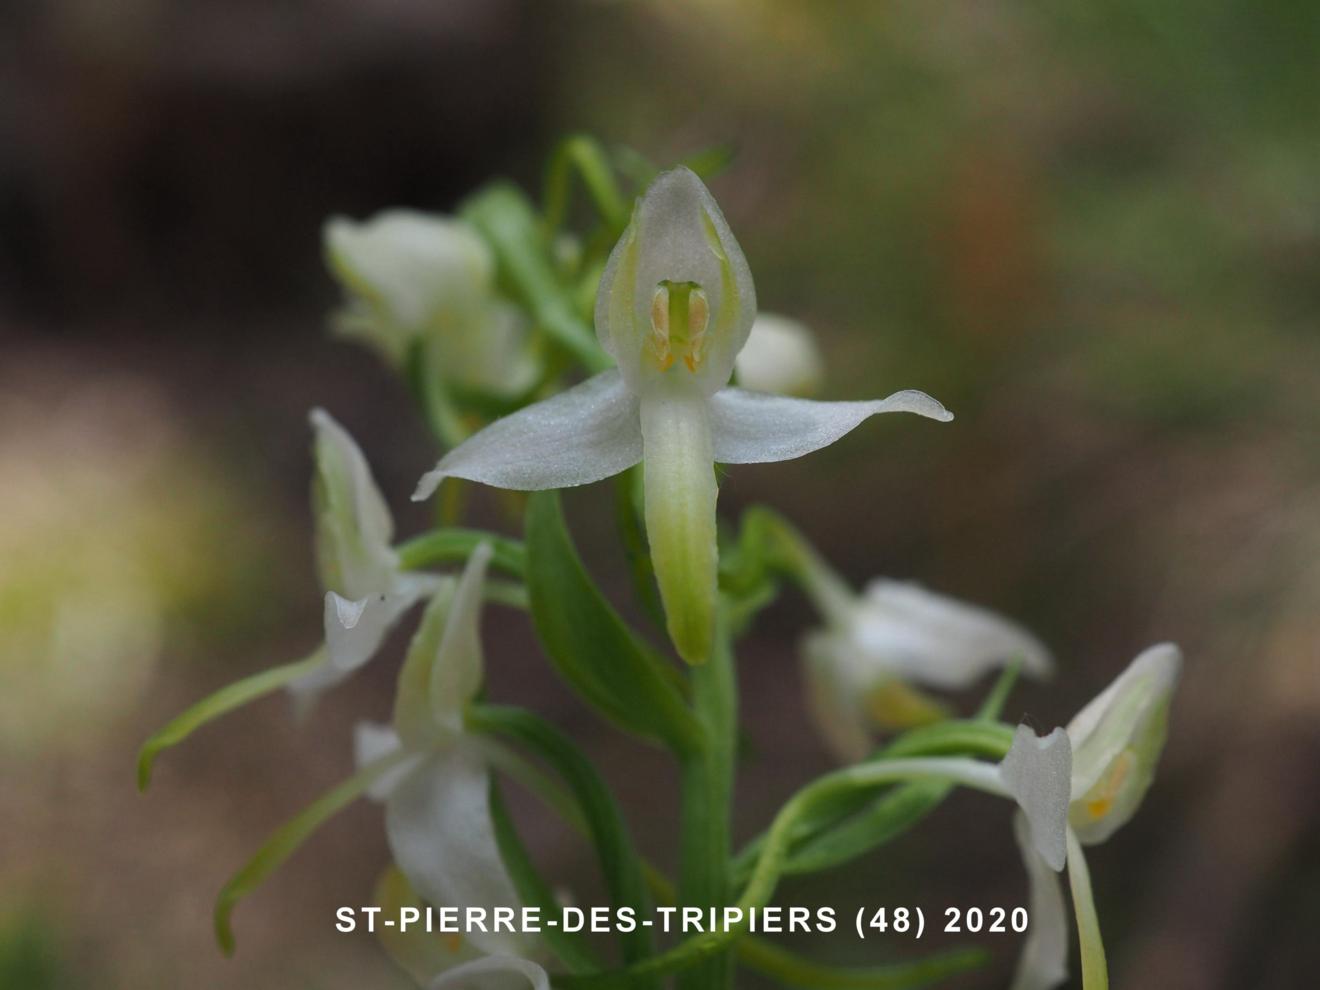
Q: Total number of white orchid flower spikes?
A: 1